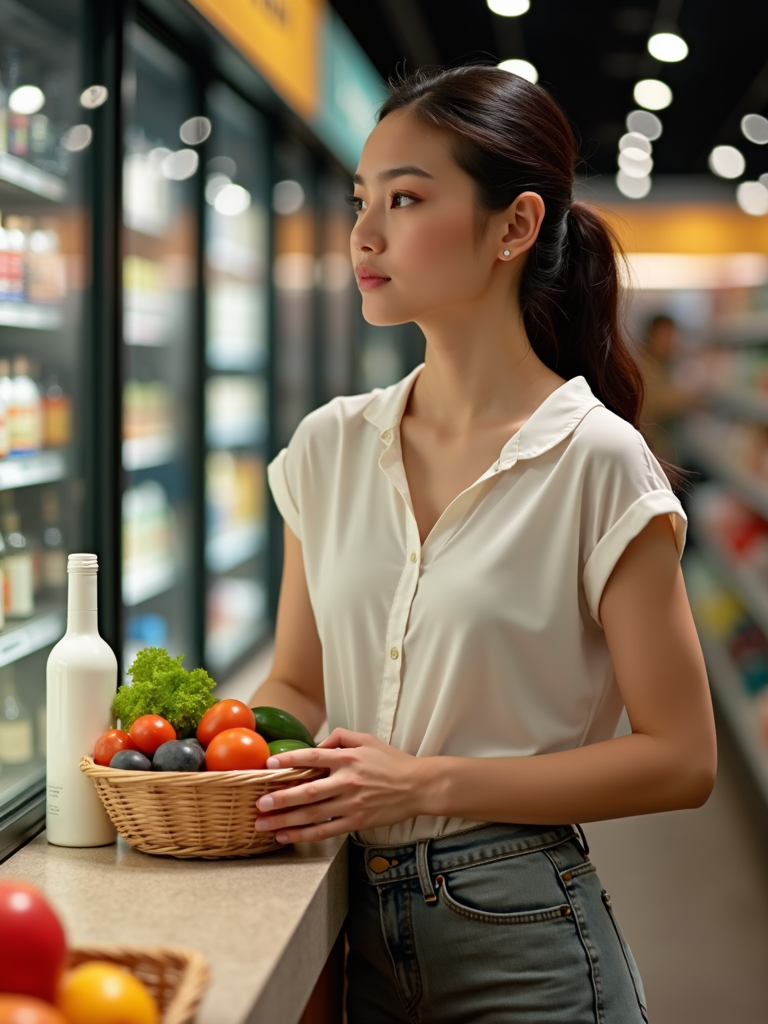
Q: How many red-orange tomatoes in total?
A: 4